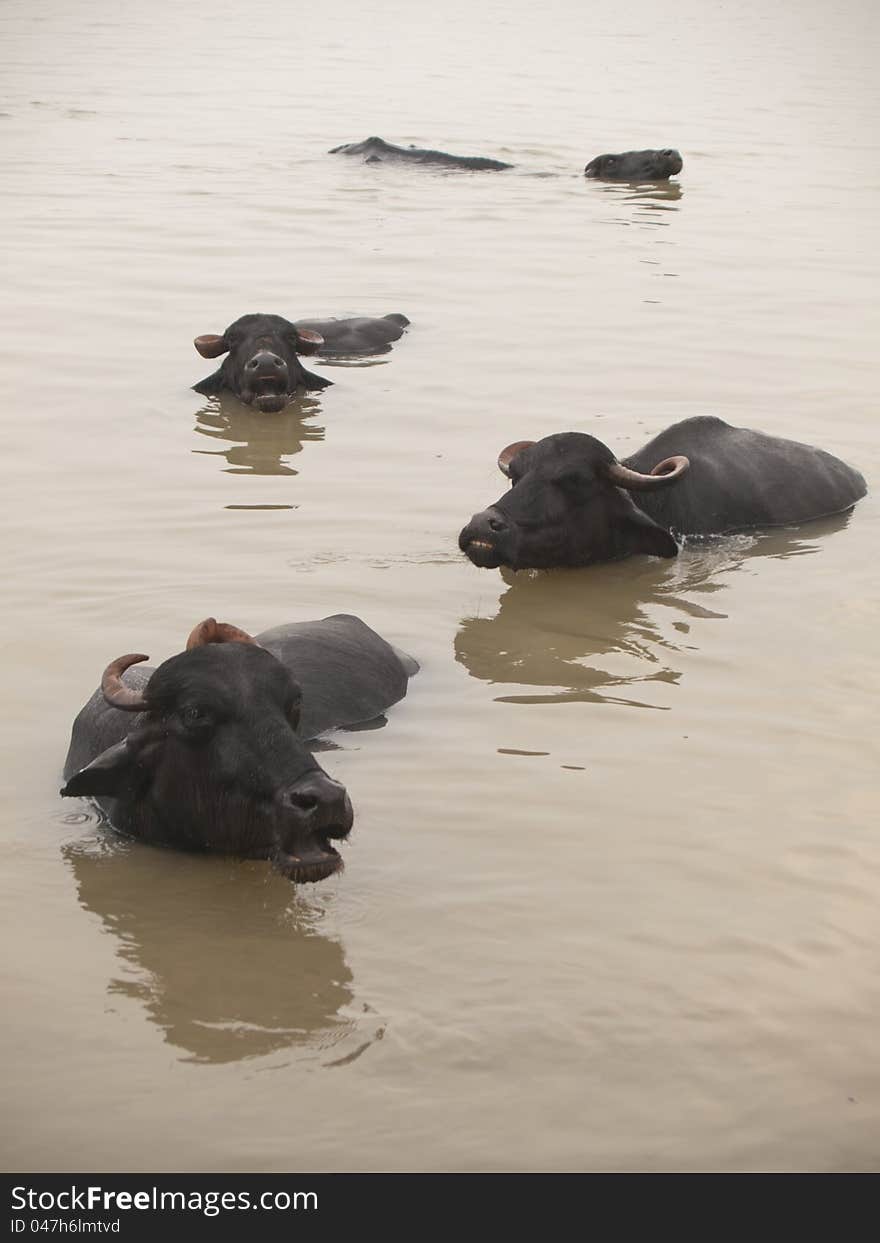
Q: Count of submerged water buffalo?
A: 4